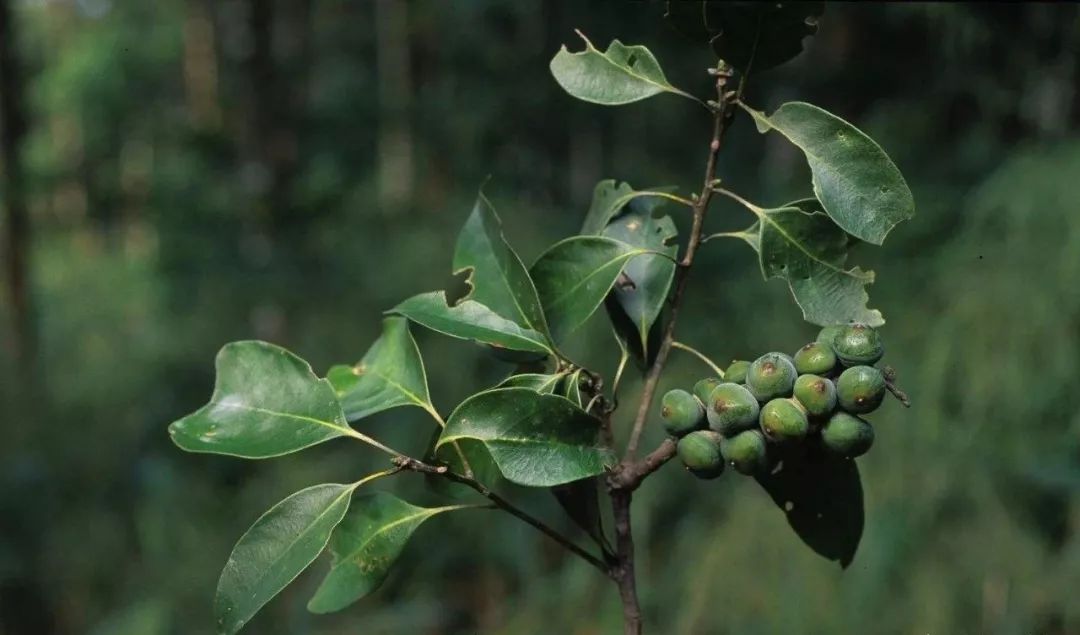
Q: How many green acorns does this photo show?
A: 14